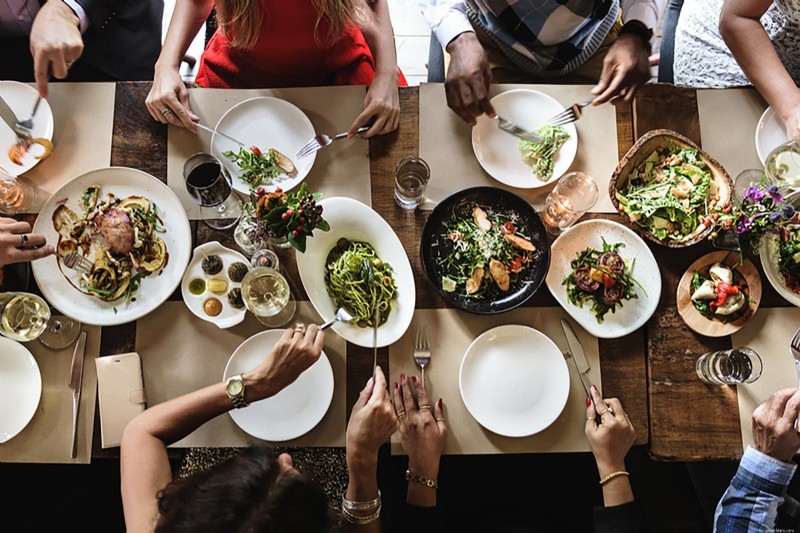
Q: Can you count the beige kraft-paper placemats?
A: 8